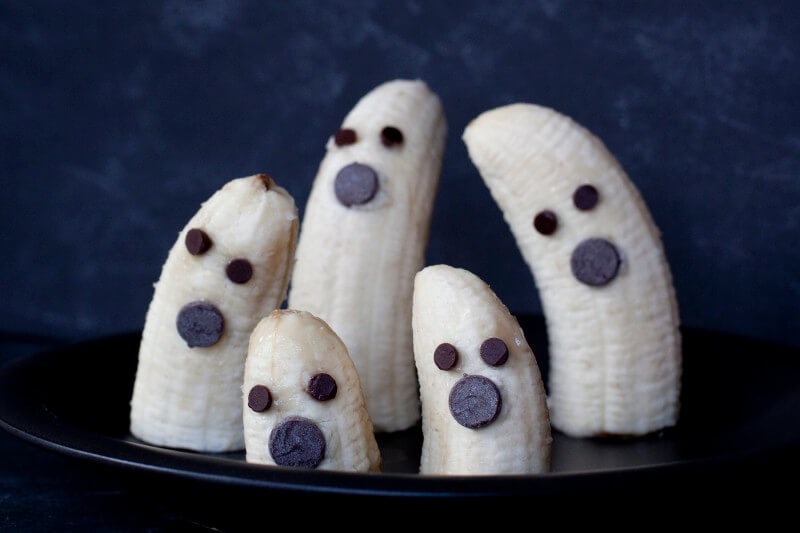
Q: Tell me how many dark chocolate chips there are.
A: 15